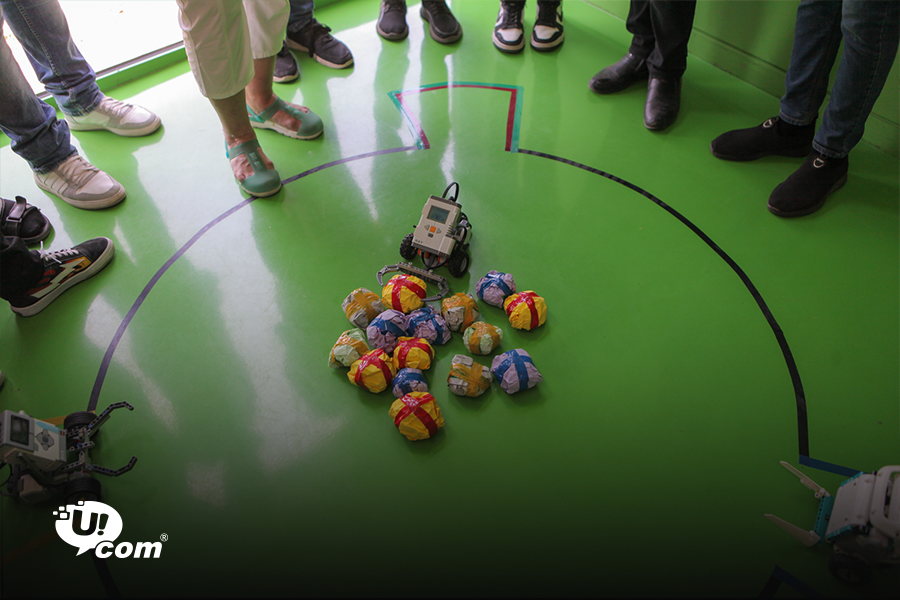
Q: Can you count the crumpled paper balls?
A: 15